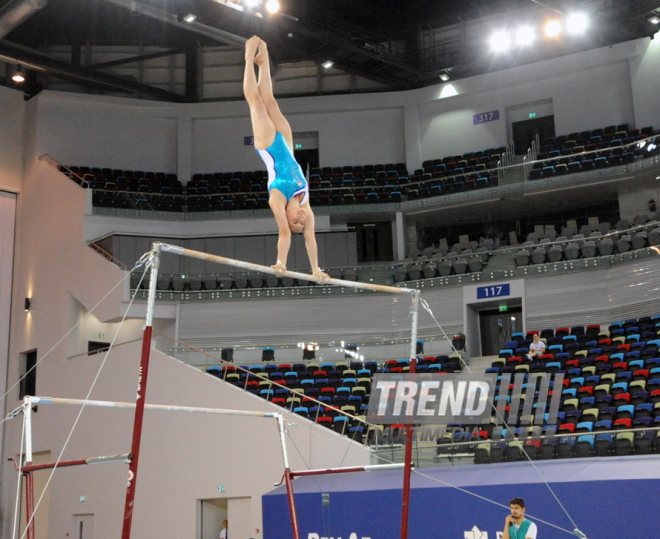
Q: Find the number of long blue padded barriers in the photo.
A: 1